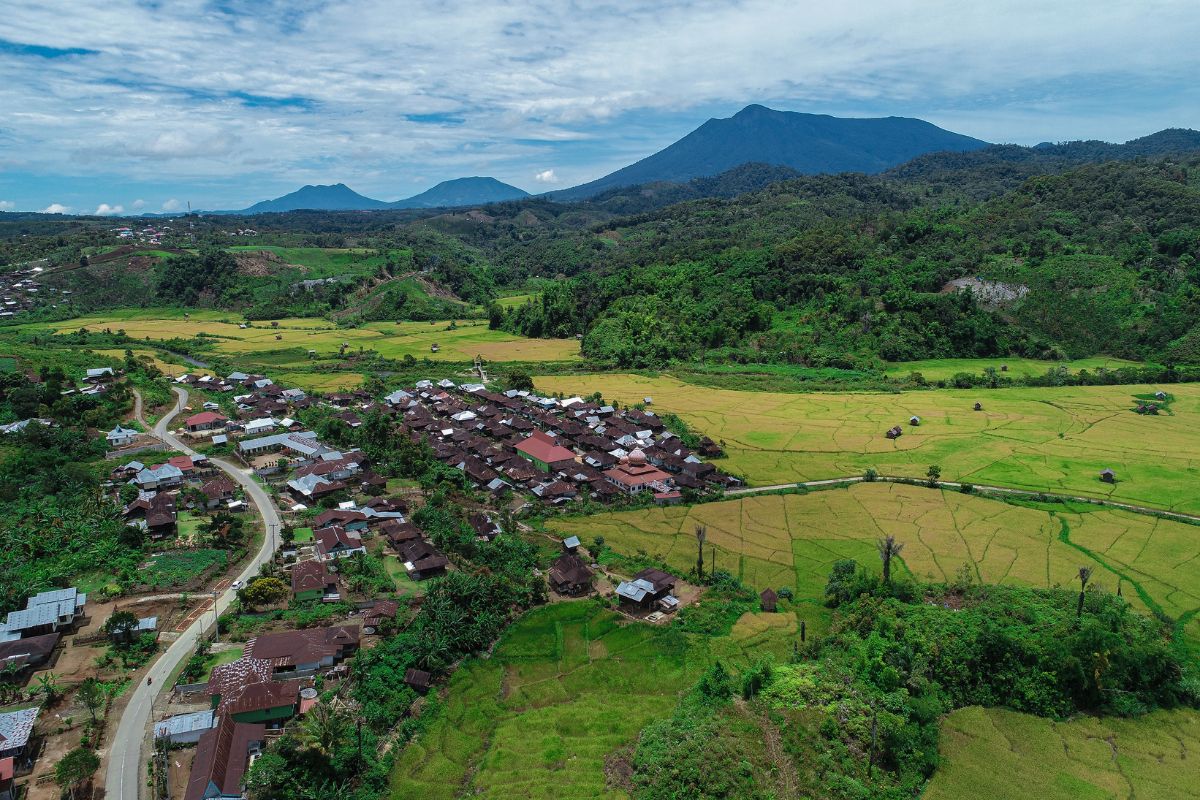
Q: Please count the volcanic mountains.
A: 3